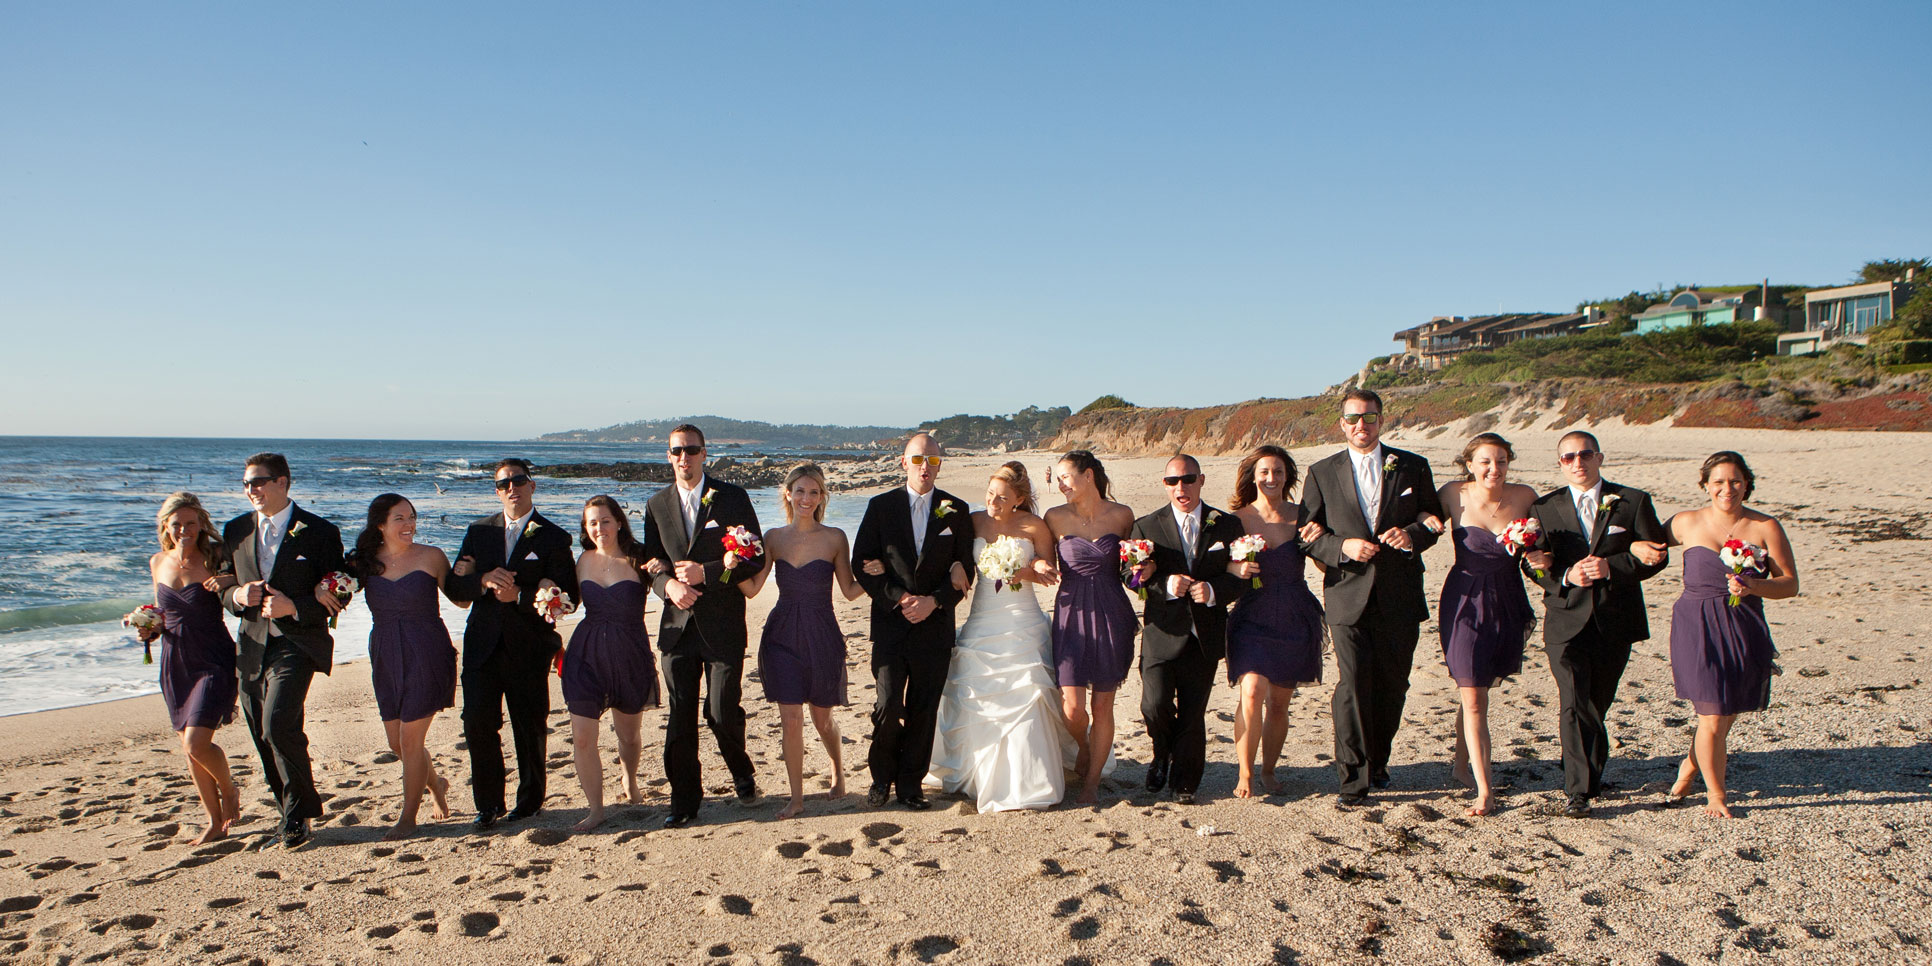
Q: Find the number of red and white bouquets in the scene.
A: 8